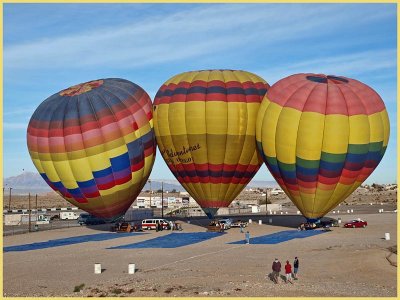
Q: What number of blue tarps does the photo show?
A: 3